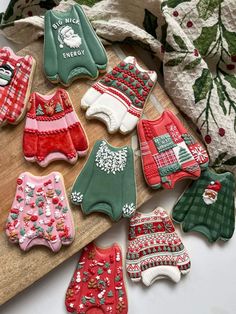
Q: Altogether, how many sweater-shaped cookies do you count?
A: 10